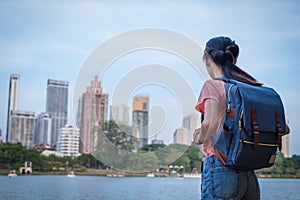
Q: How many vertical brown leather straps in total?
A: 2